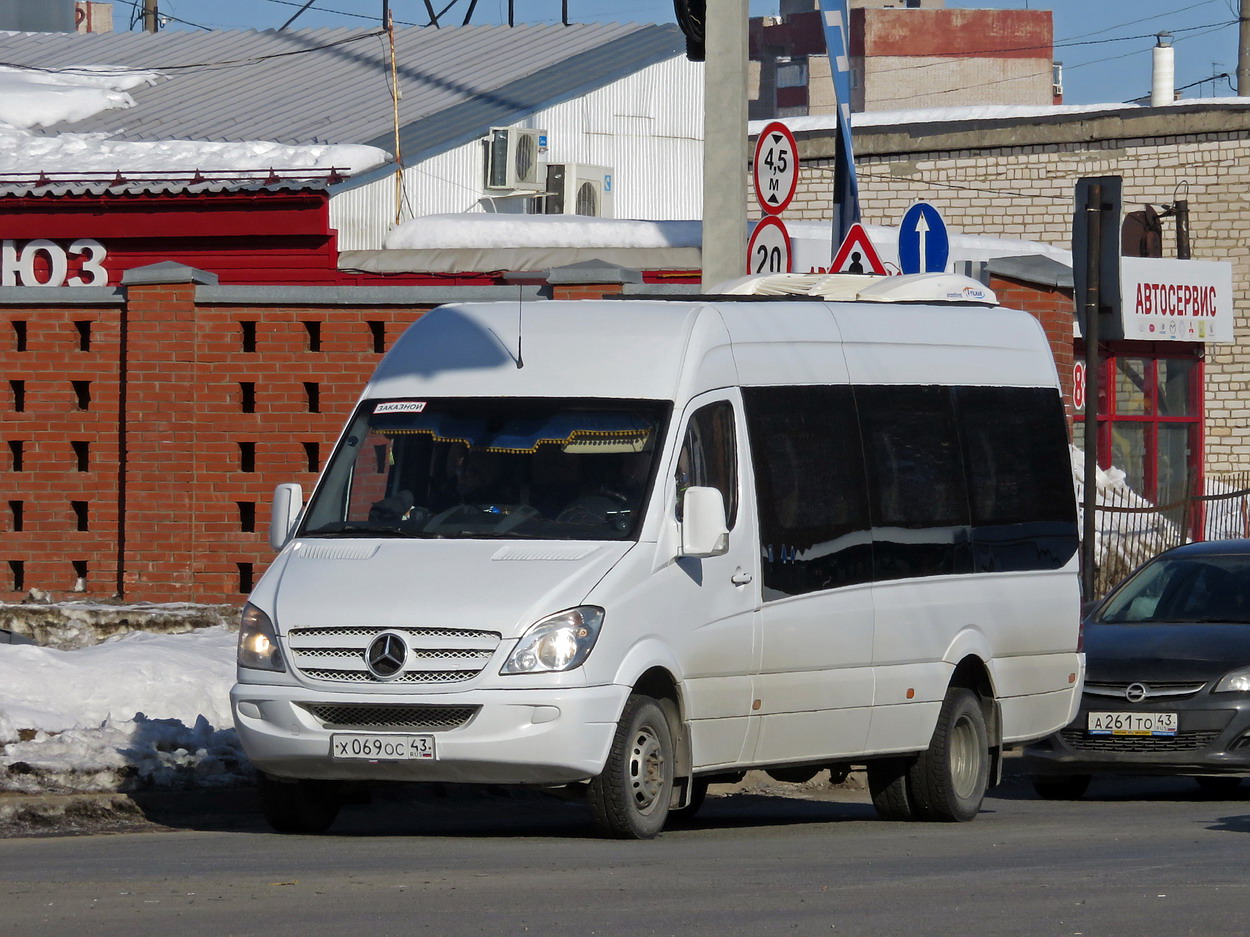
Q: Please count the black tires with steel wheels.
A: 2